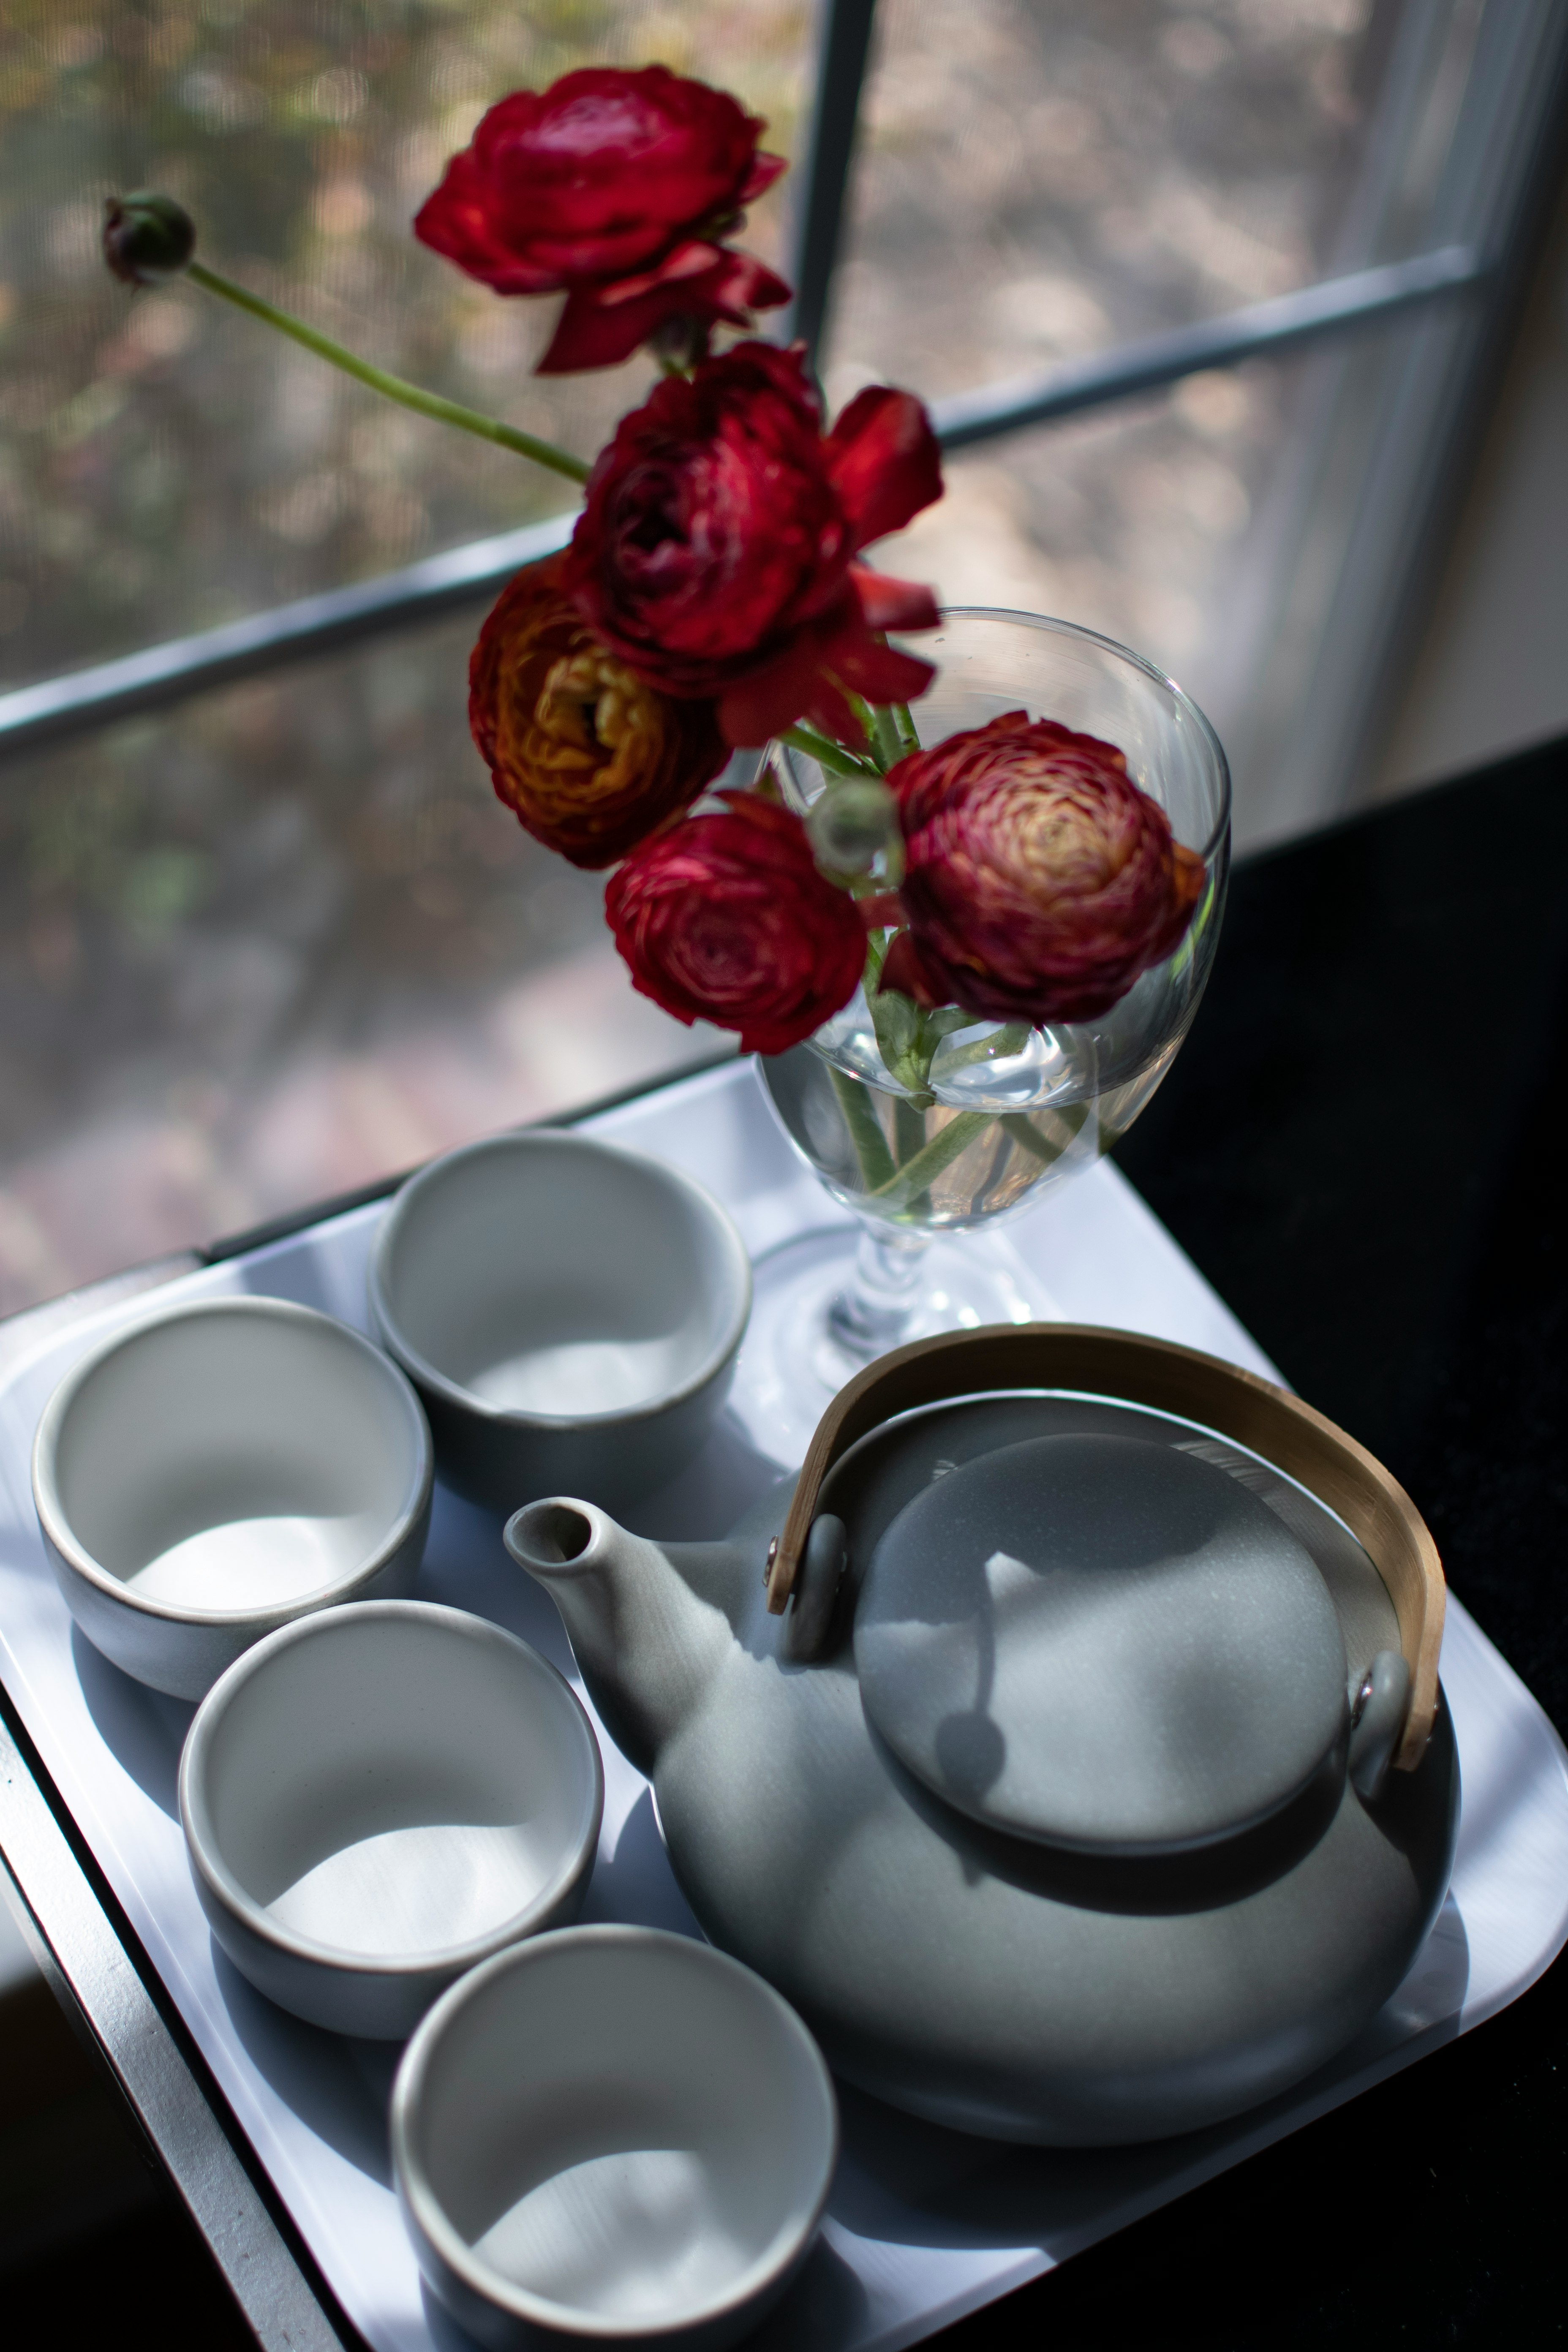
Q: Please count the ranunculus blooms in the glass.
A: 5